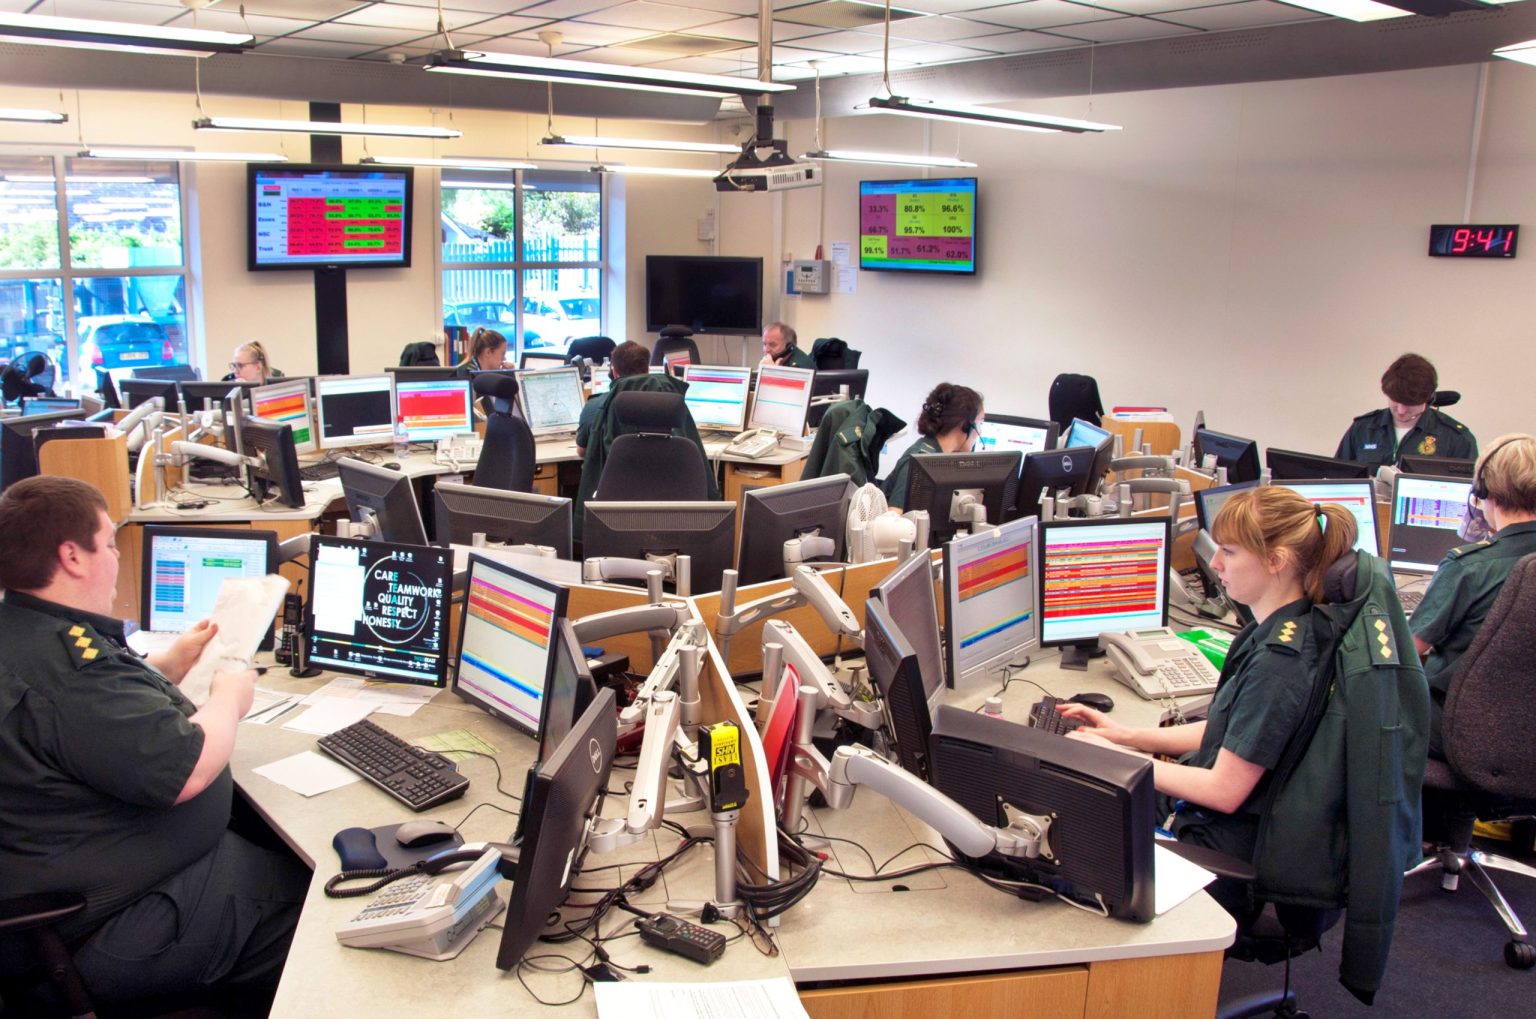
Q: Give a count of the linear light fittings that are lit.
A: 12